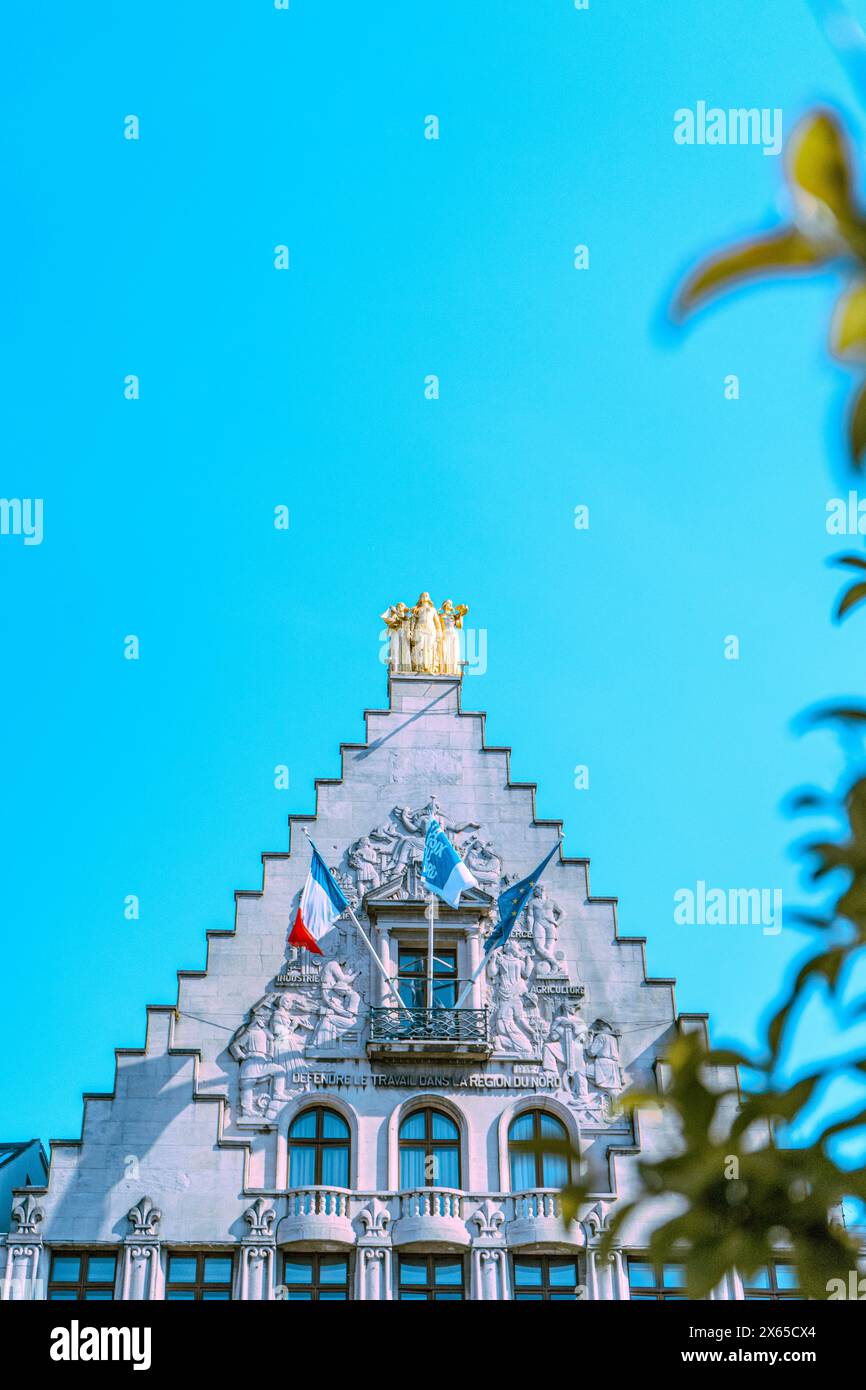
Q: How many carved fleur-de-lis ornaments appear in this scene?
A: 6